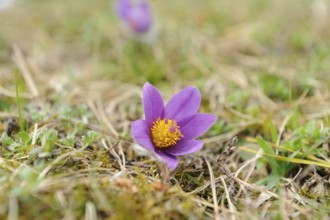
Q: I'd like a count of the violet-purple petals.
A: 6